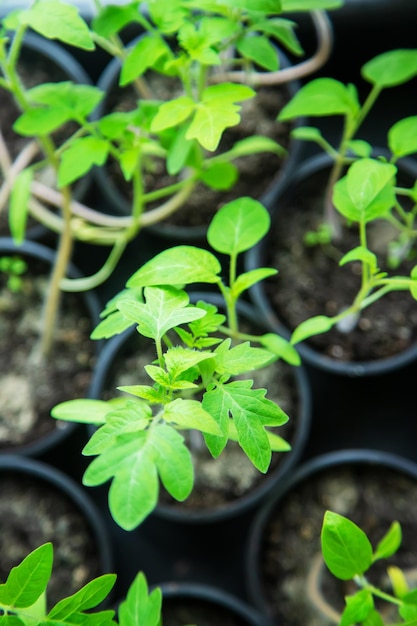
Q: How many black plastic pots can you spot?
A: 8